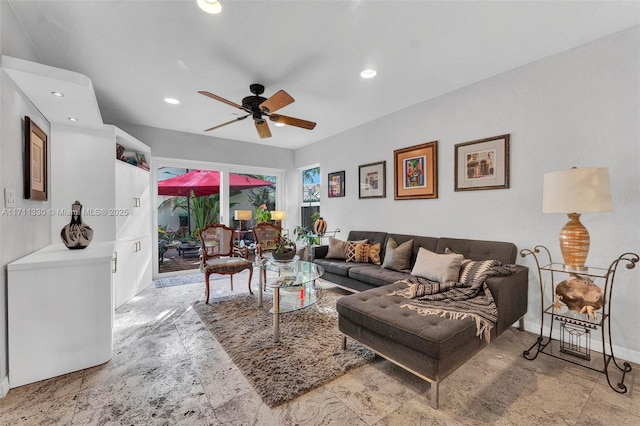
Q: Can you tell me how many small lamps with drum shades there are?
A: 2